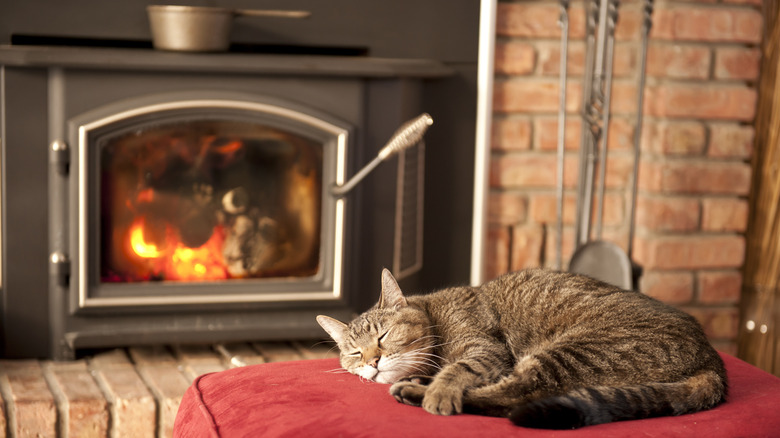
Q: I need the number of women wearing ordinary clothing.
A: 0